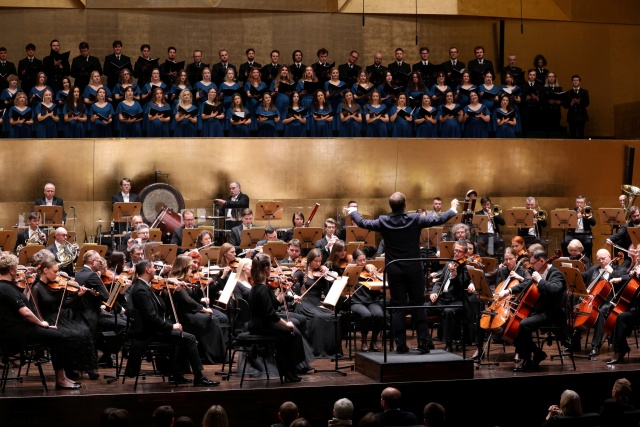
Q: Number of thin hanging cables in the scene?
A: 3